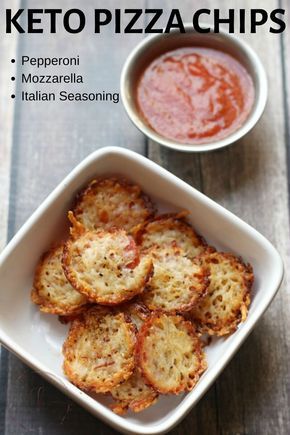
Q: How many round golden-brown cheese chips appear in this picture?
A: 9